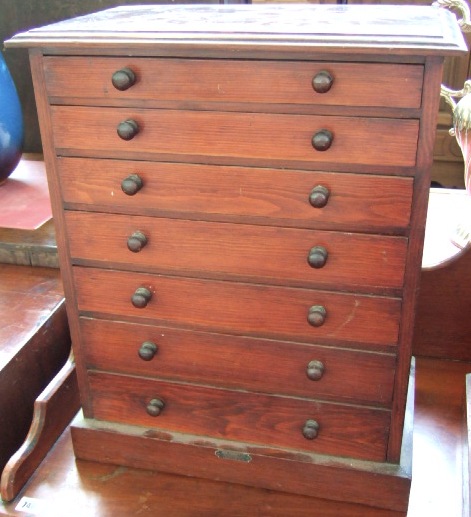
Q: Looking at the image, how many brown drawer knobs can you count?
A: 14